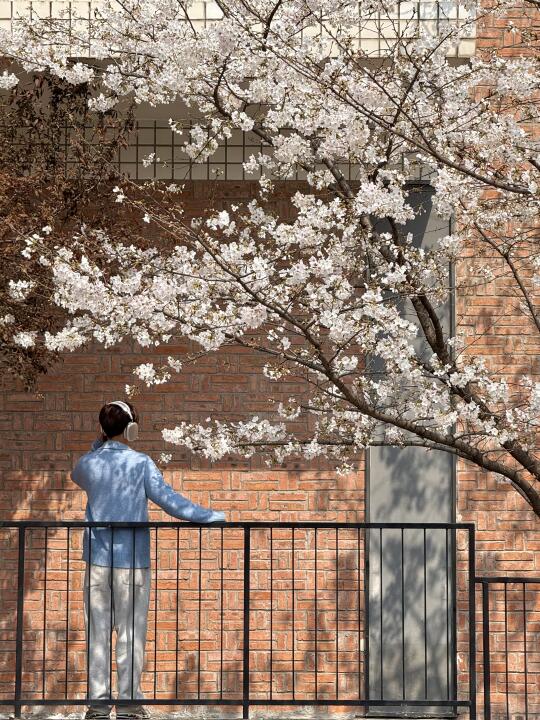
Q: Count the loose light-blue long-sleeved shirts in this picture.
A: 1